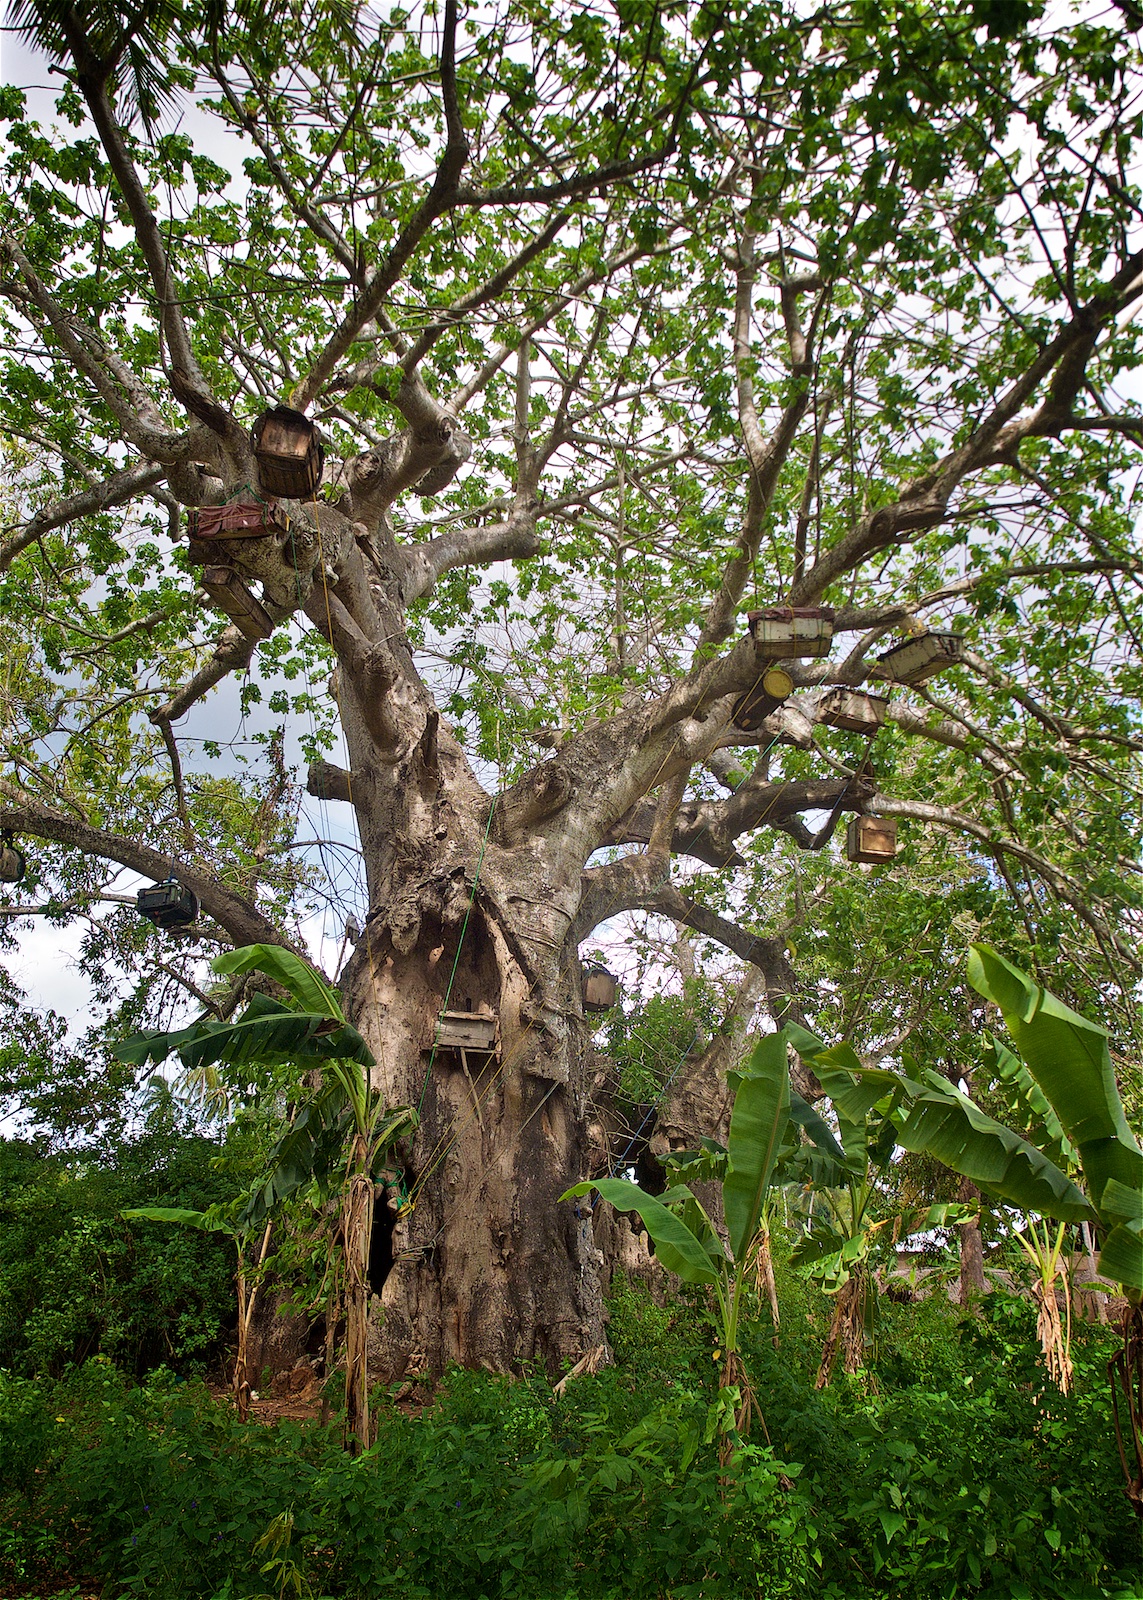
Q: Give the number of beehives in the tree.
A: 12